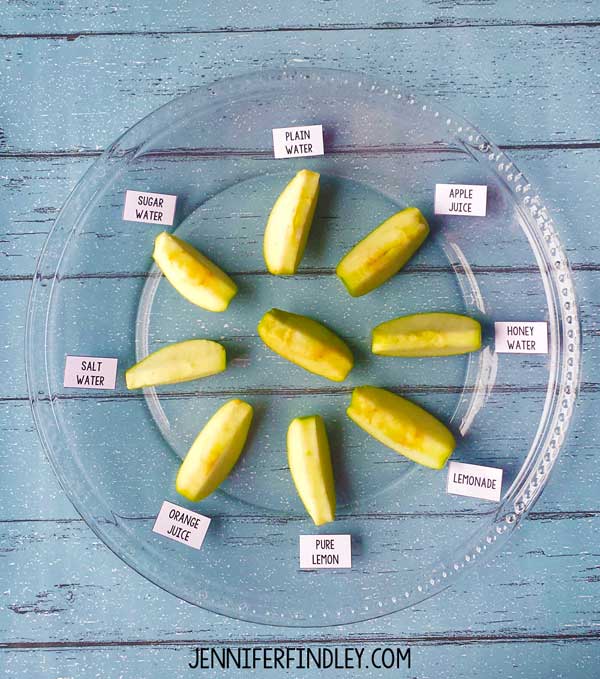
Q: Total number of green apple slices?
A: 9